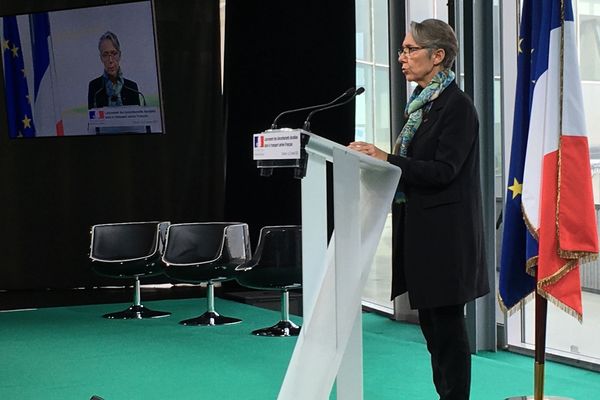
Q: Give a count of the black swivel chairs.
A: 3